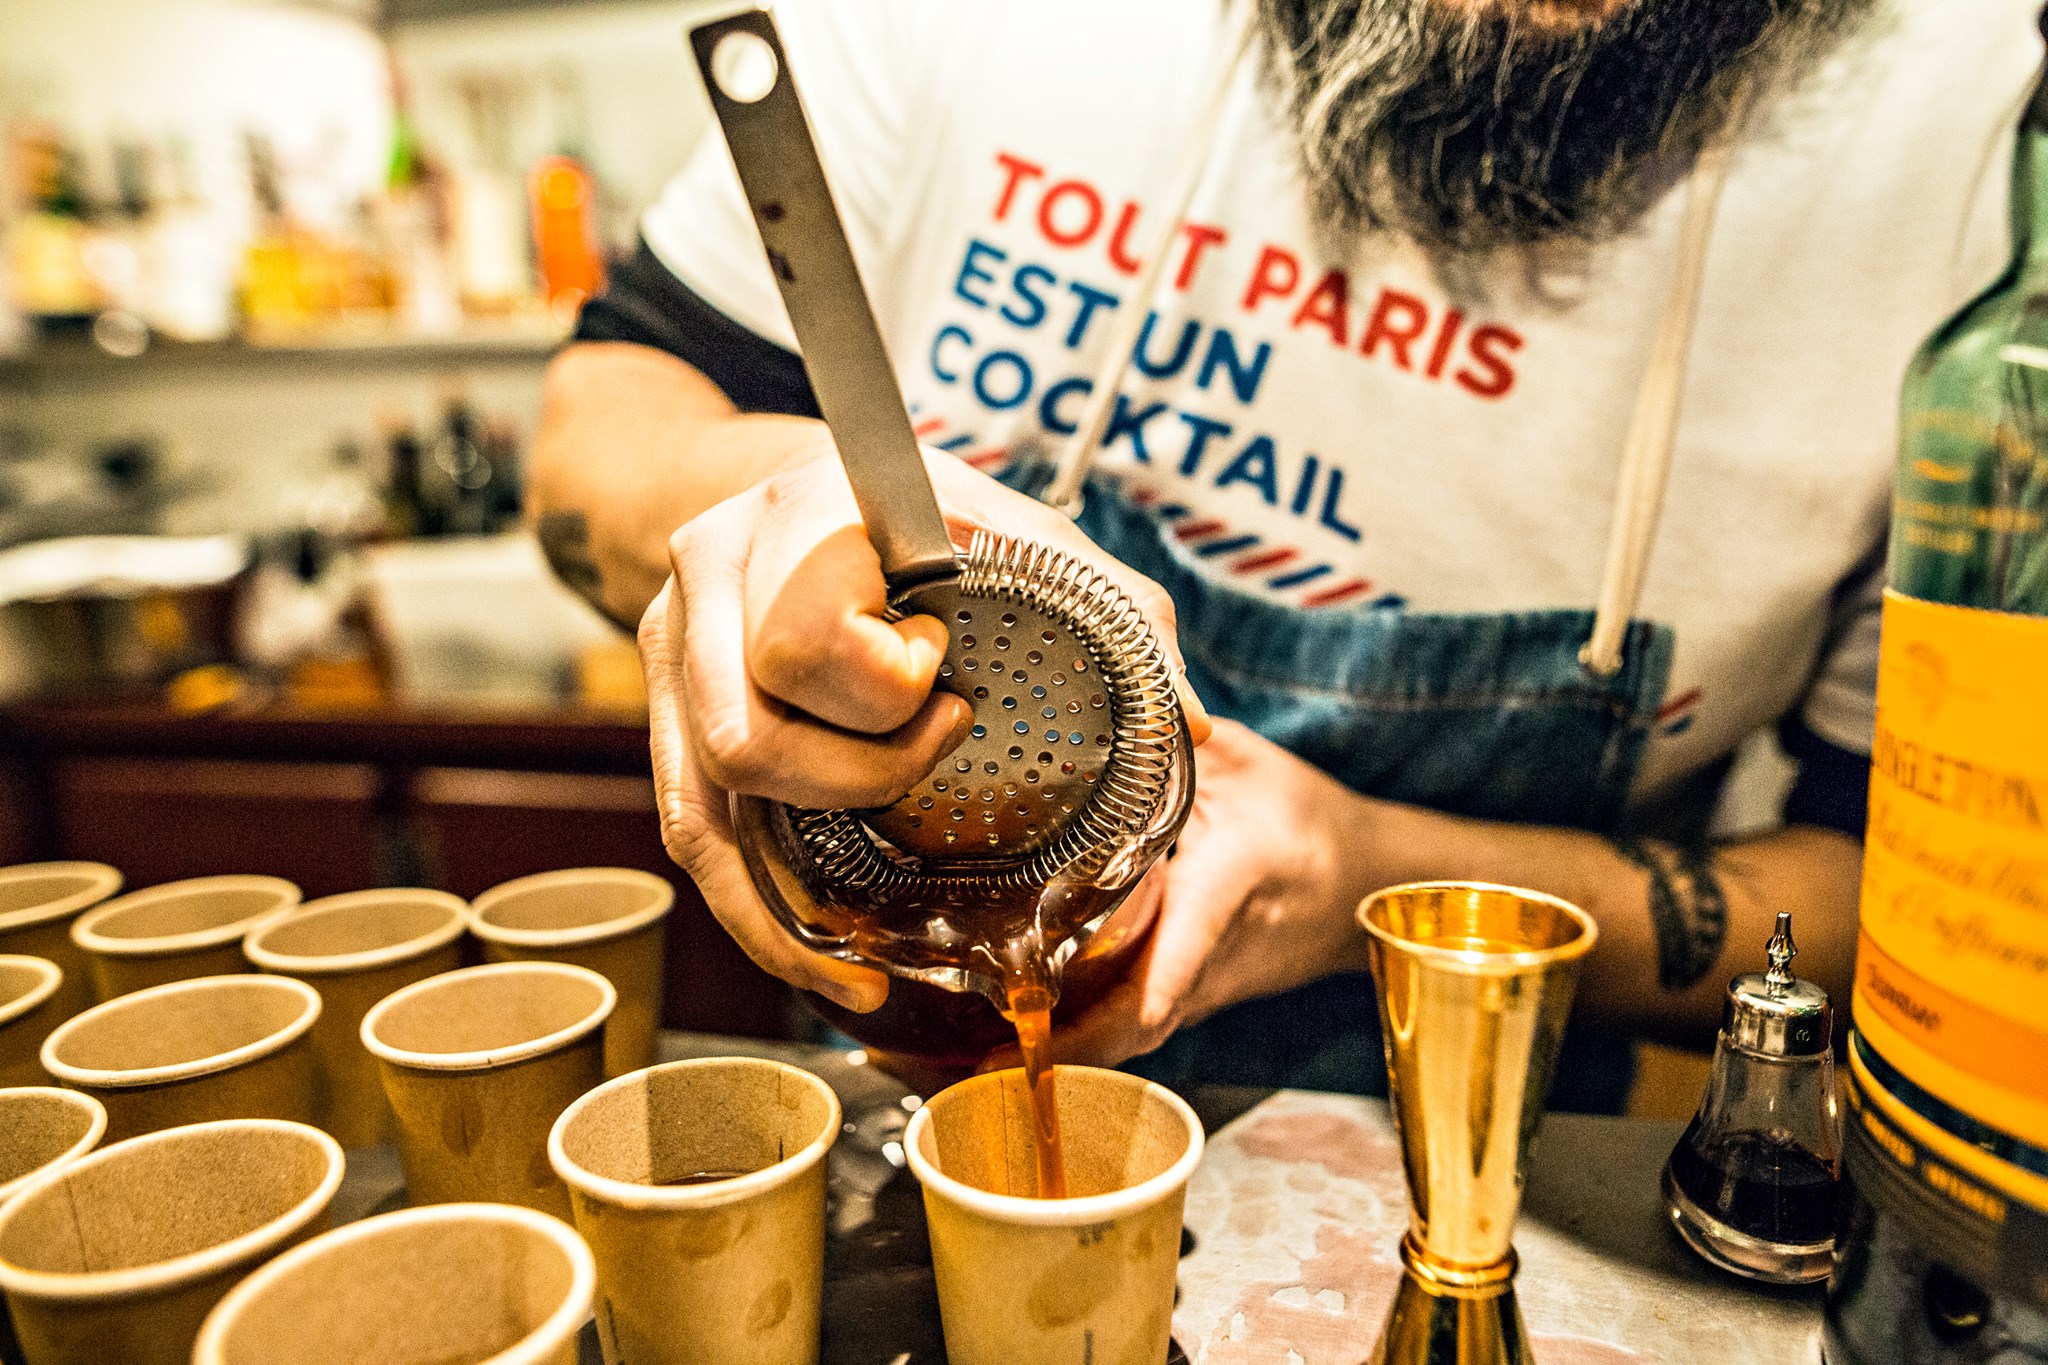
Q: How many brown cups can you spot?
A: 12